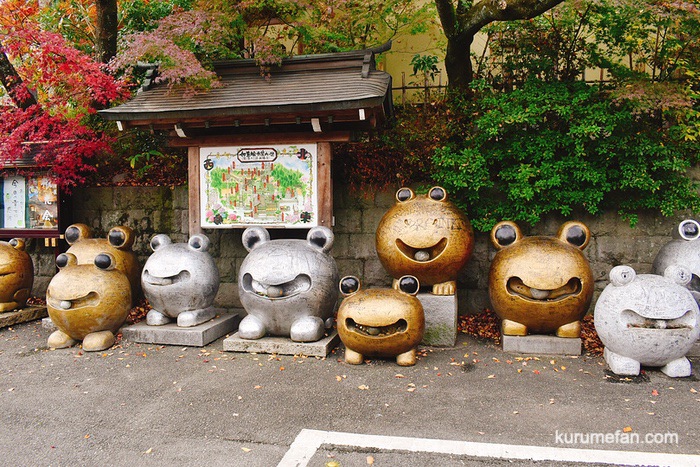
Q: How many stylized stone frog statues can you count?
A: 10